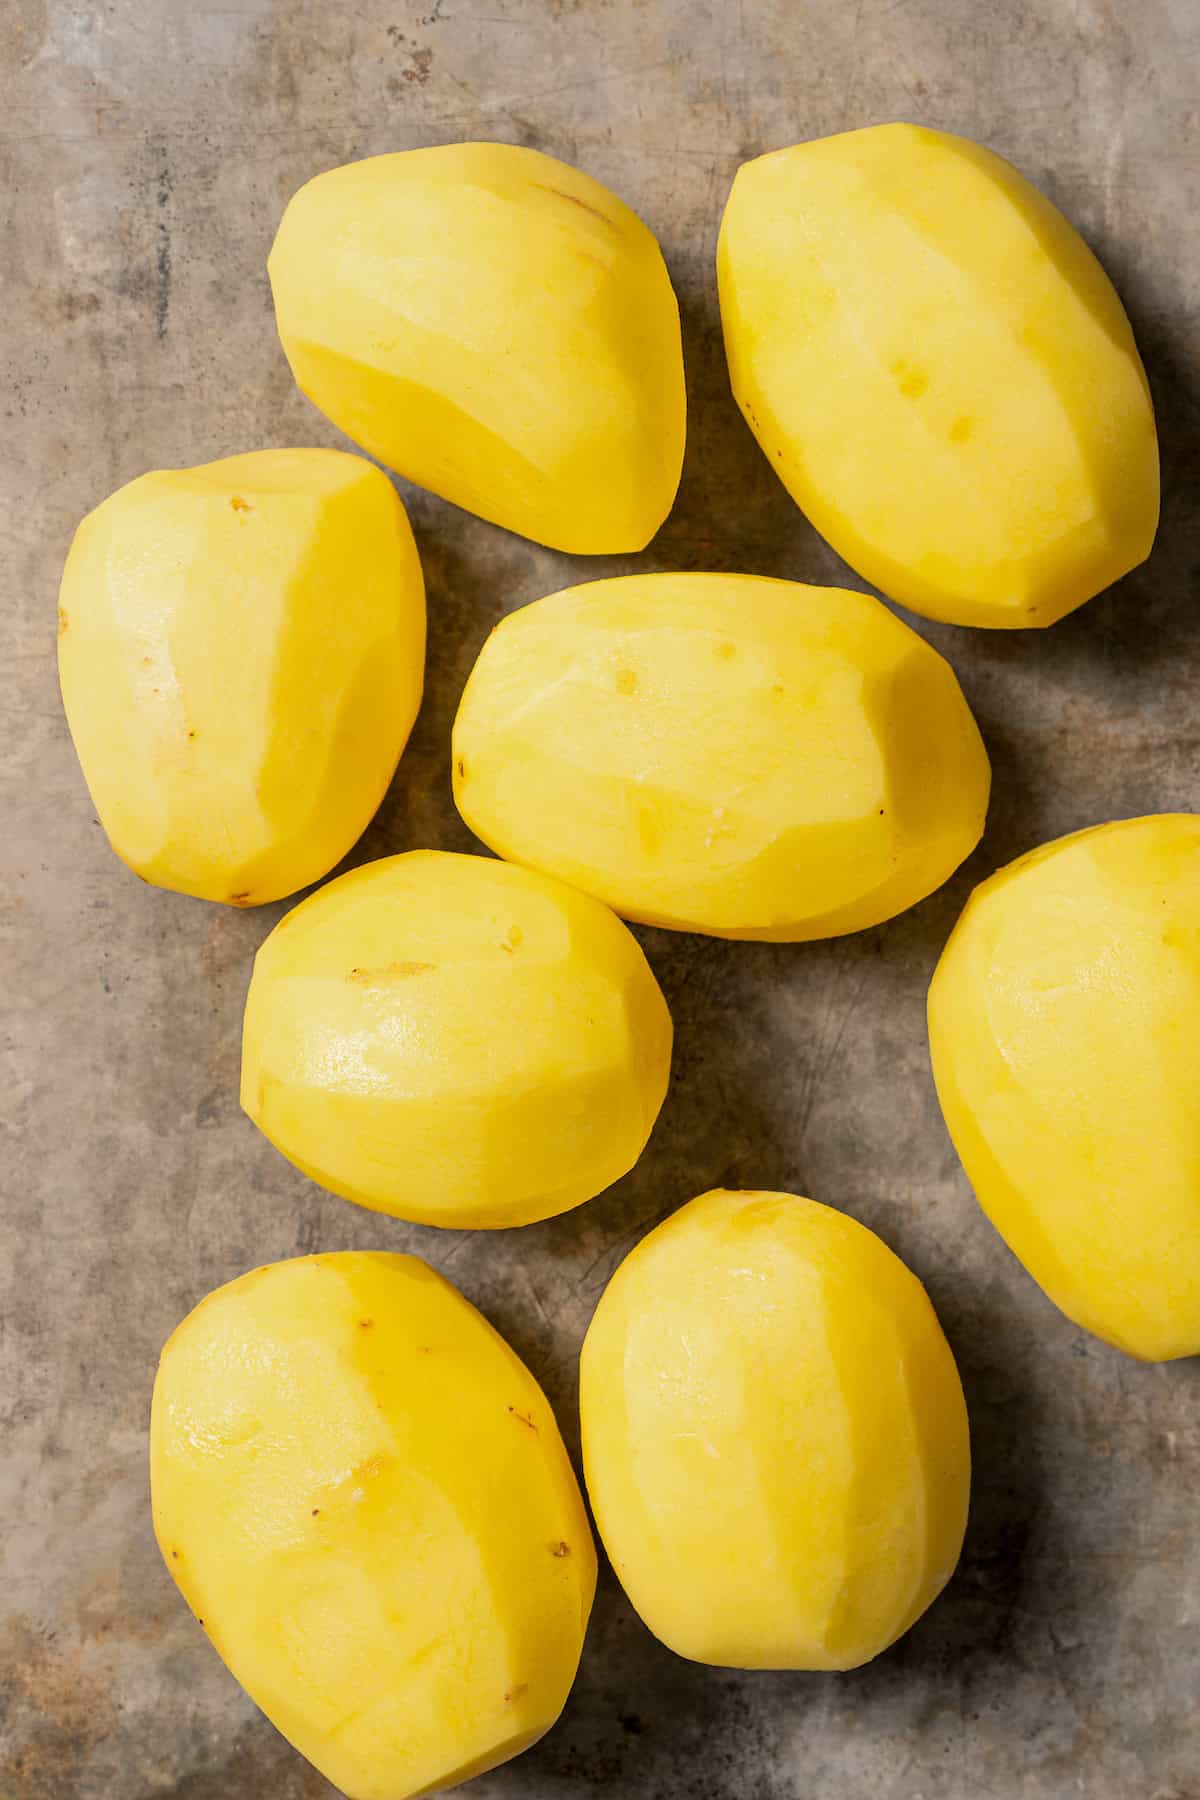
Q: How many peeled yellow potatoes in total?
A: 8